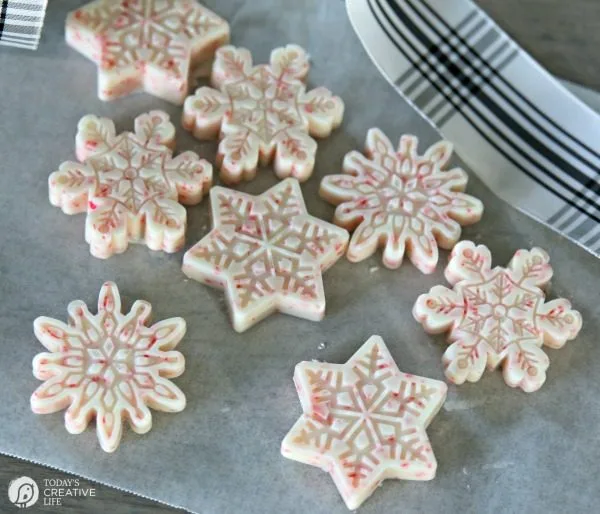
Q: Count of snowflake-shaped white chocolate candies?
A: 8